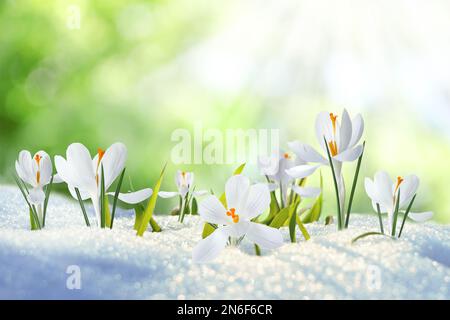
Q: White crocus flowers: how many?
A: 7